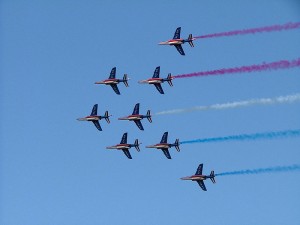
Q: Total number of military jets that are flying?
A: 8